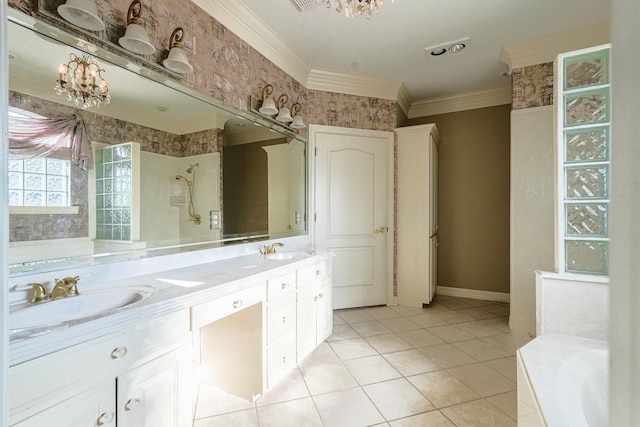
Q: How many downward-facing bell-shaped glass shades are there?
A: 6